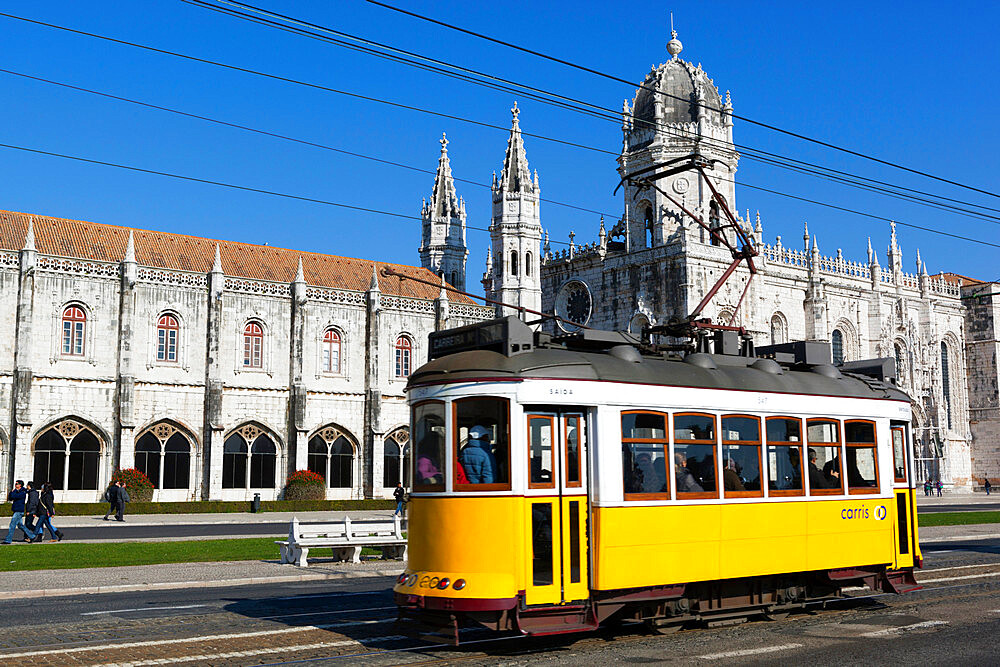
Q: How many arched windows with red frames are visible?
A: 5